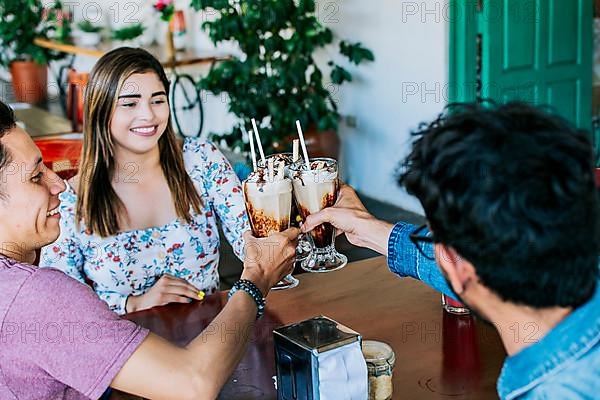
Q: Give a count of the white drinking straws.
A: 3